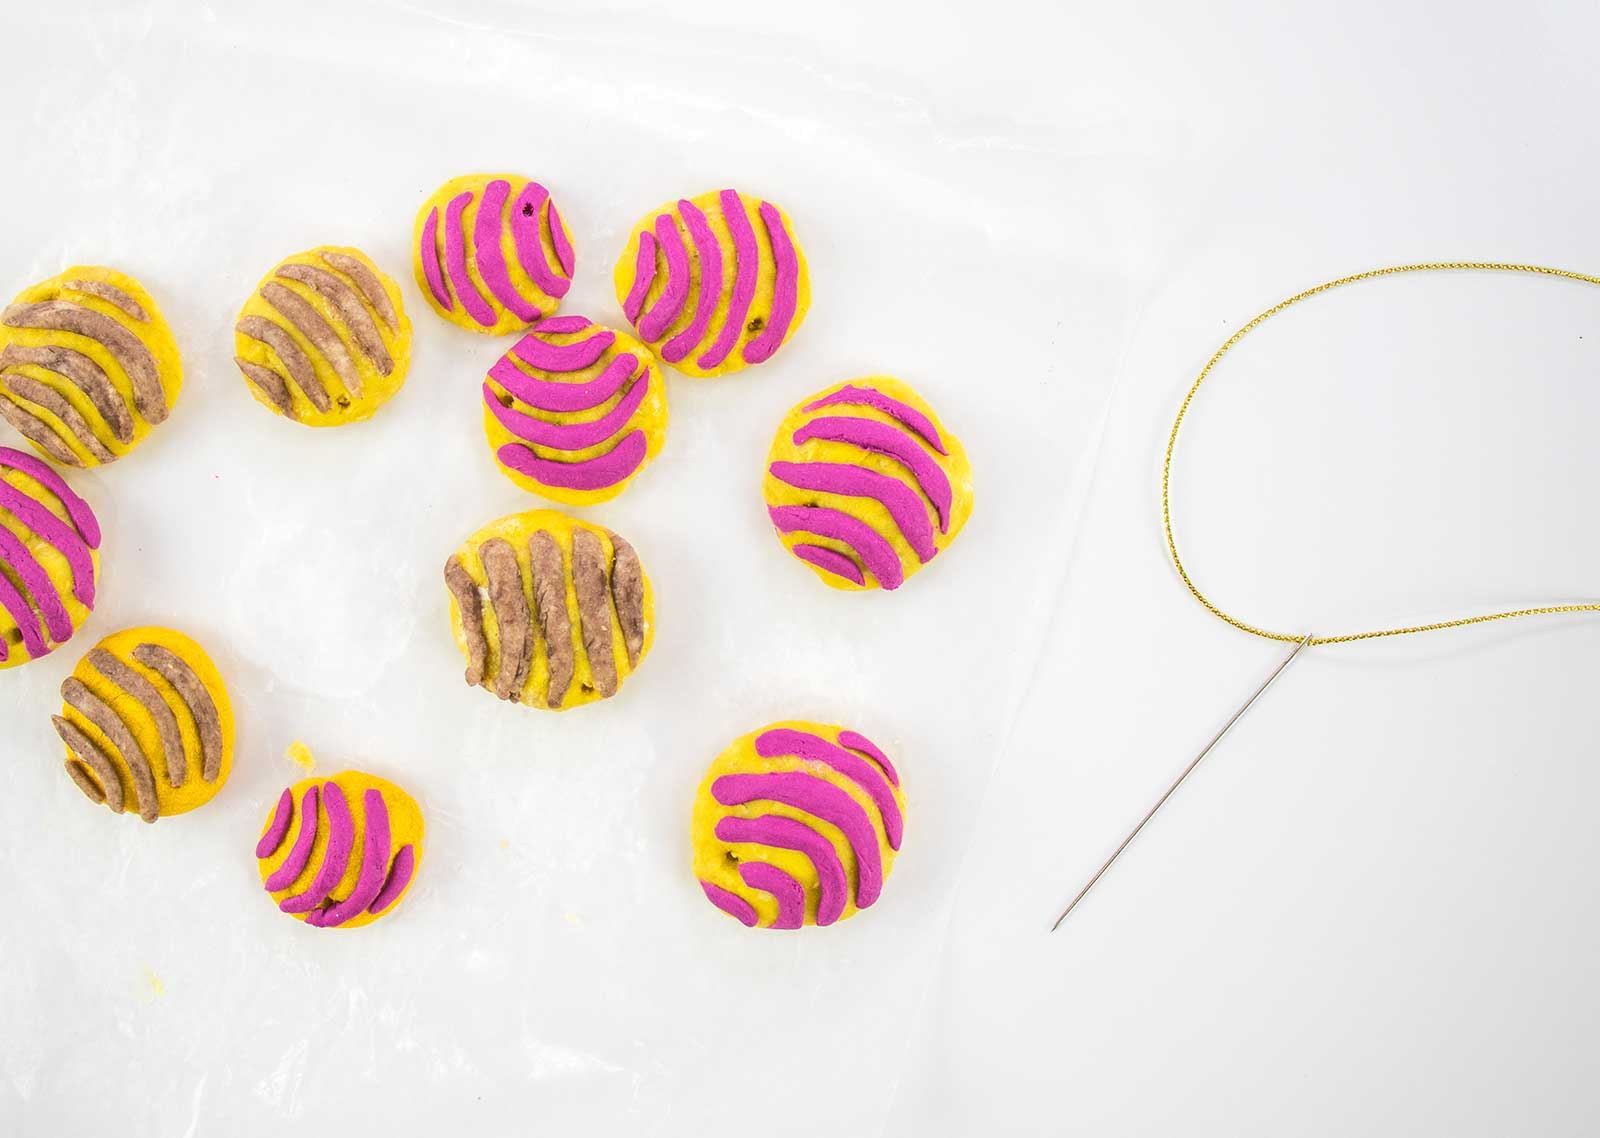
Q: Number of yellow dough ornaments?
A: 11